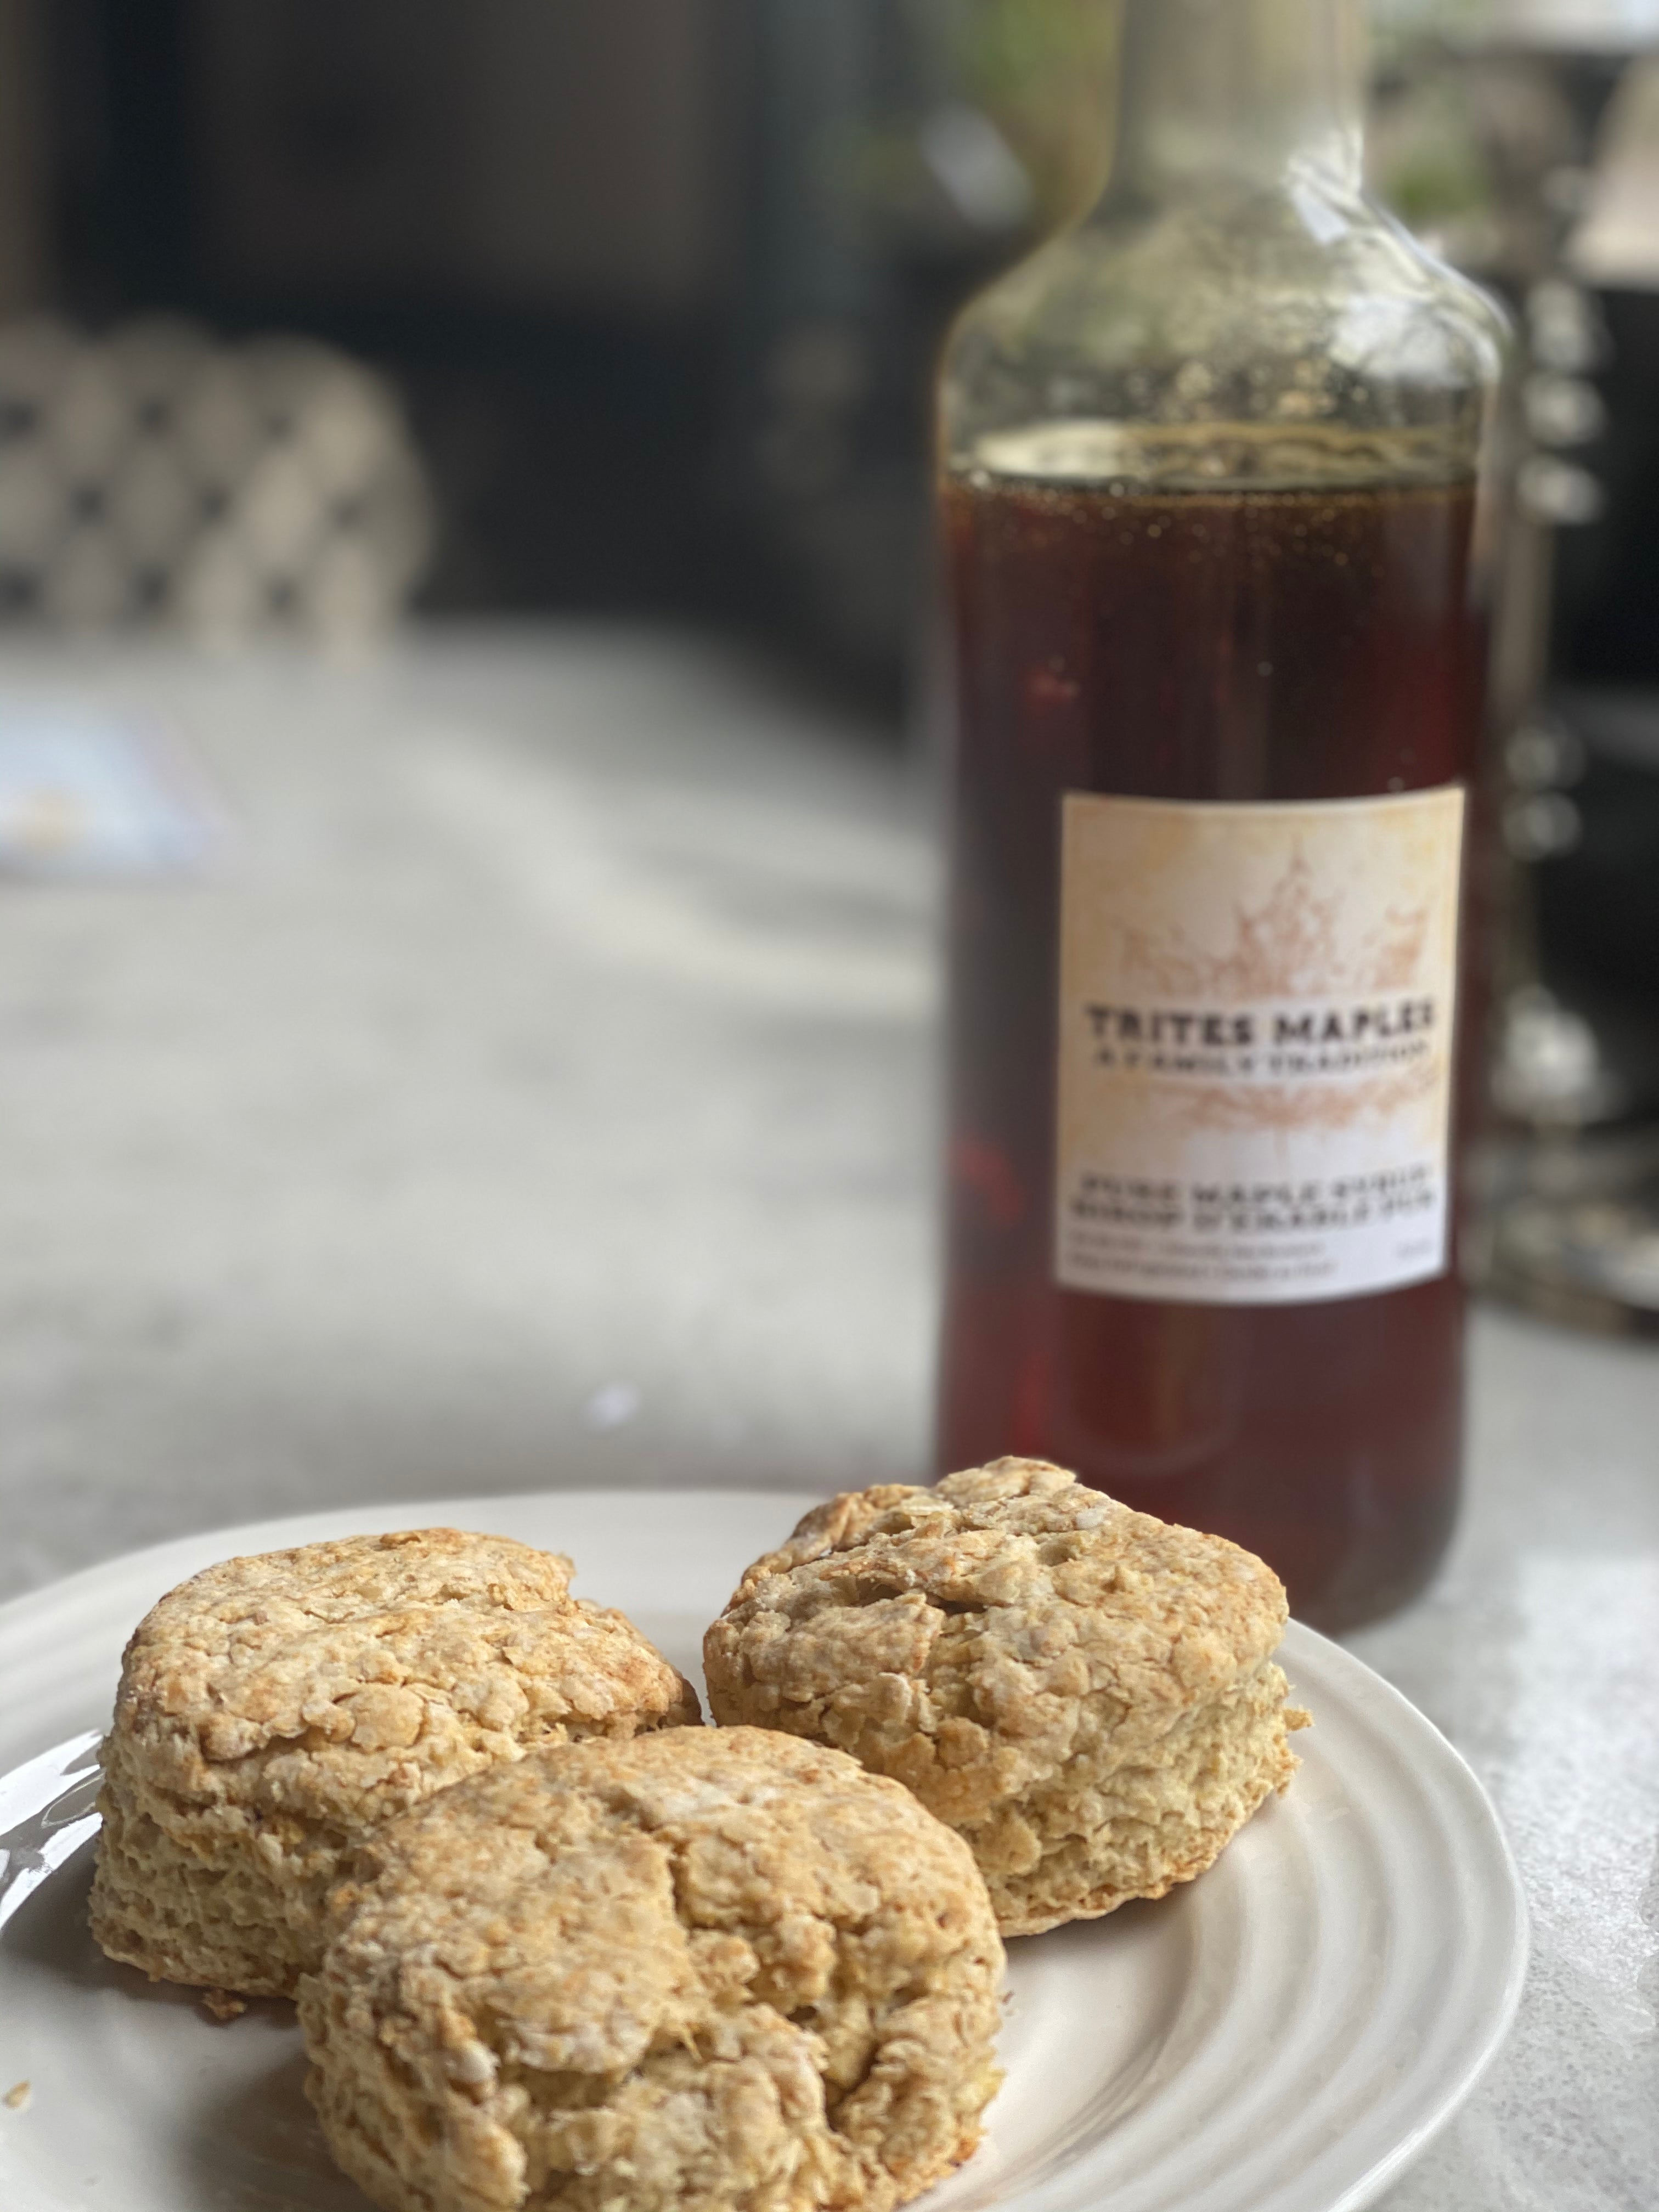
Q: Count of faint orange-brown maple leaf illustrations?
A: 1